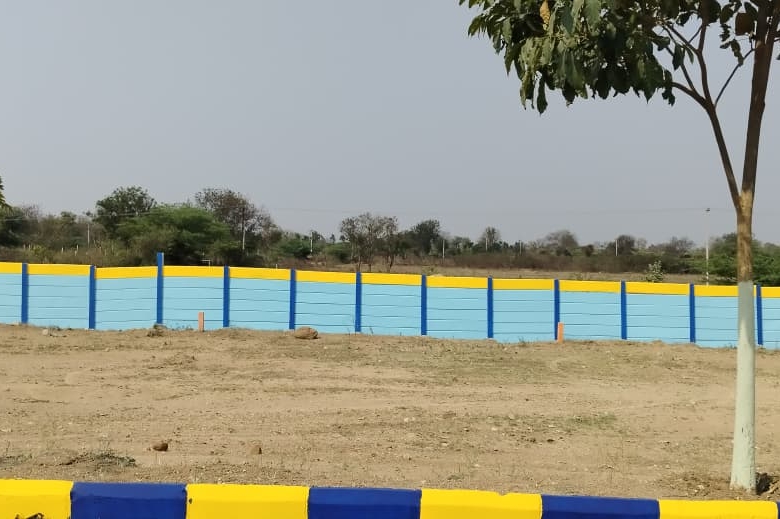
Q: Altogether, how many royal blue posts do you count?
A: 12